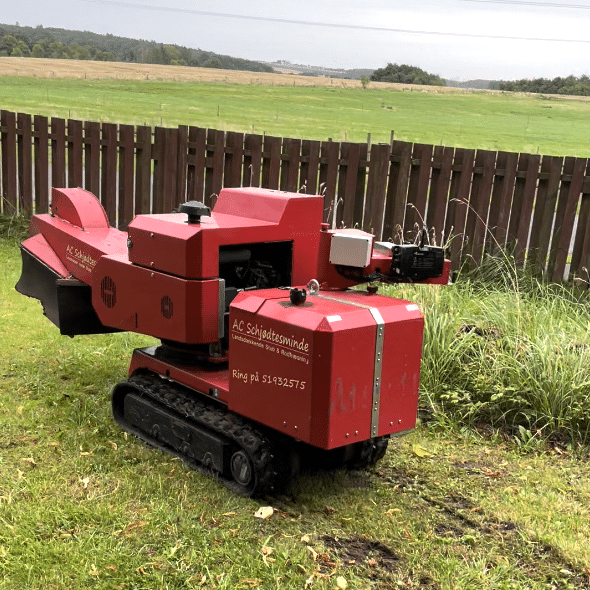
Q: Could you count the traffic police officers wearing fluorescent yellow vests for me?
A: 0